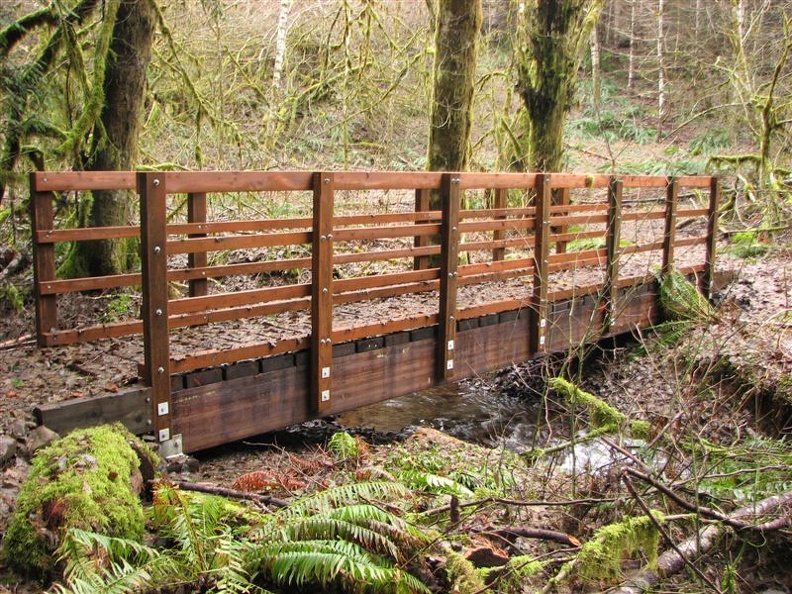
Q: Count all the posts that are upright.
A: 12